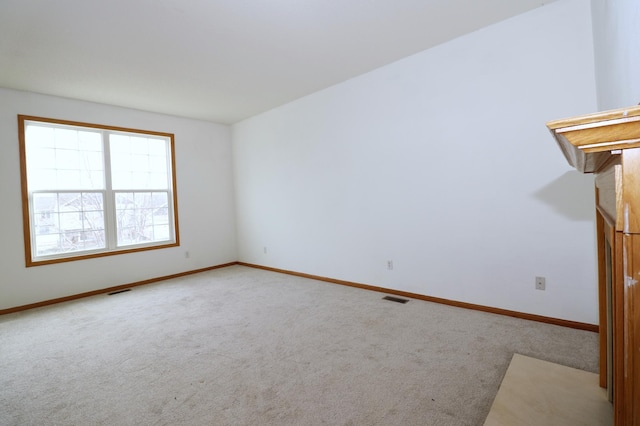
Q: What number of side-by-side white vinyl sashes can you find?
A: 2